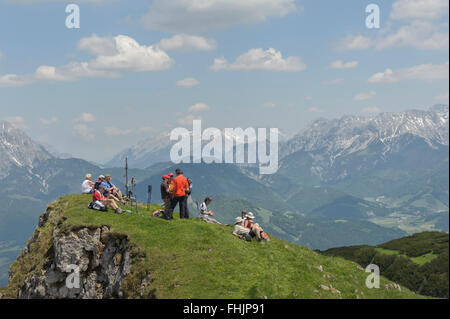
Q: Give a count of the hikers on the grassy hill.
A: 12